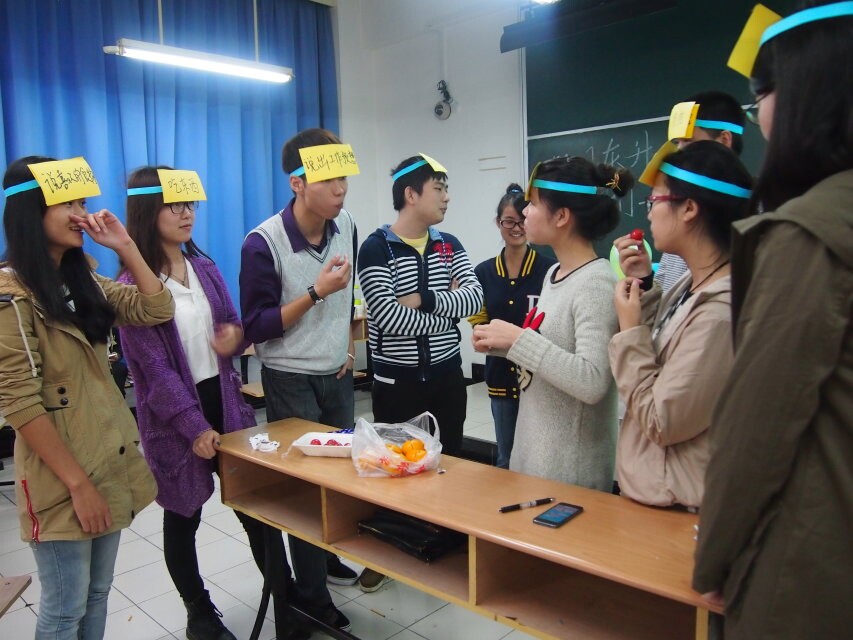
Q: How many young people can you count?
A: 9